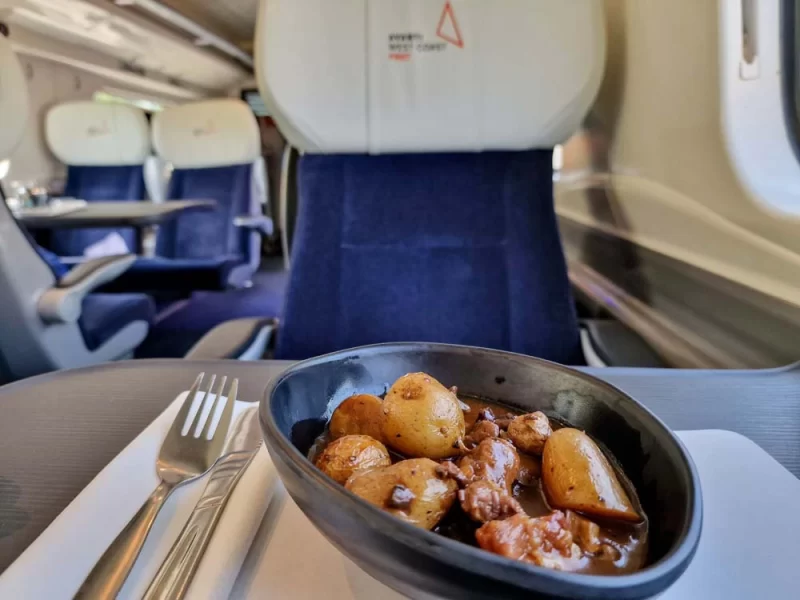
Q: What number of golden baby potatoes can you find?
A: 5